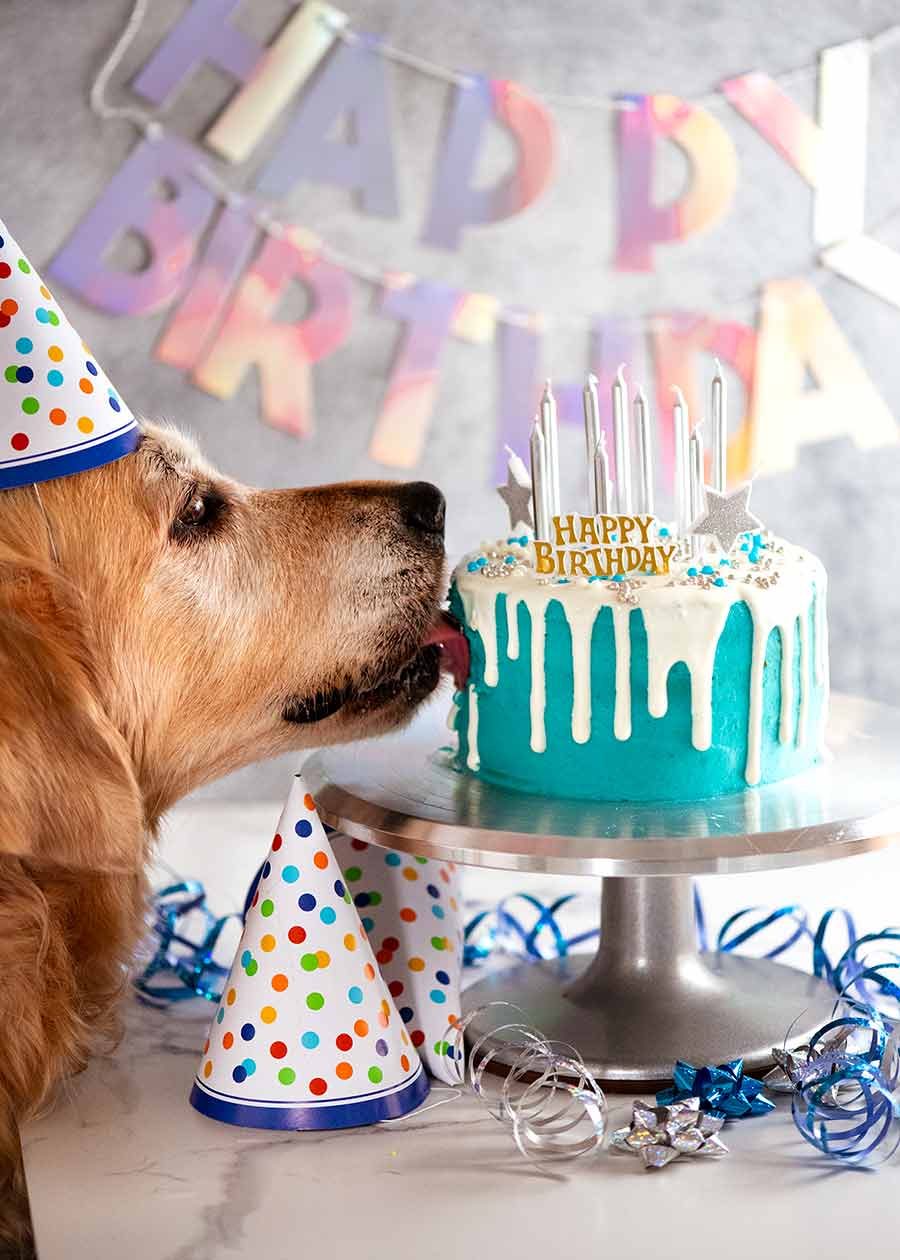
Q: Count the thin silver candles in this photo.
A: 9